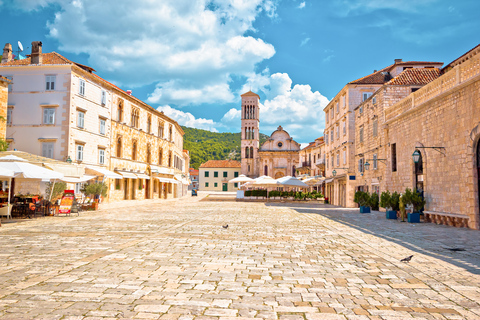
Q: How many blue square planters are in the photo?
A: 3